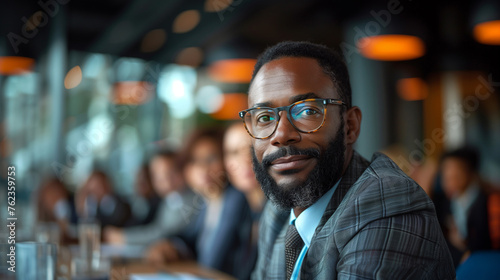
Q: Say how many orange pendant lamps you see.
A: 7